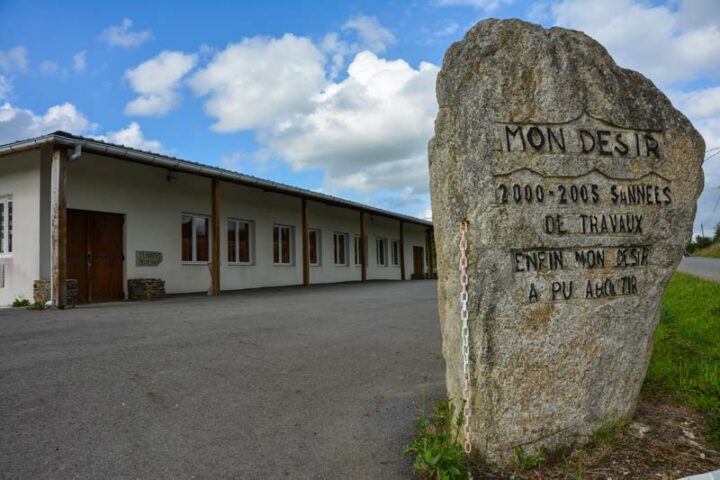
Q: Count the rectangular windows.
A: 9